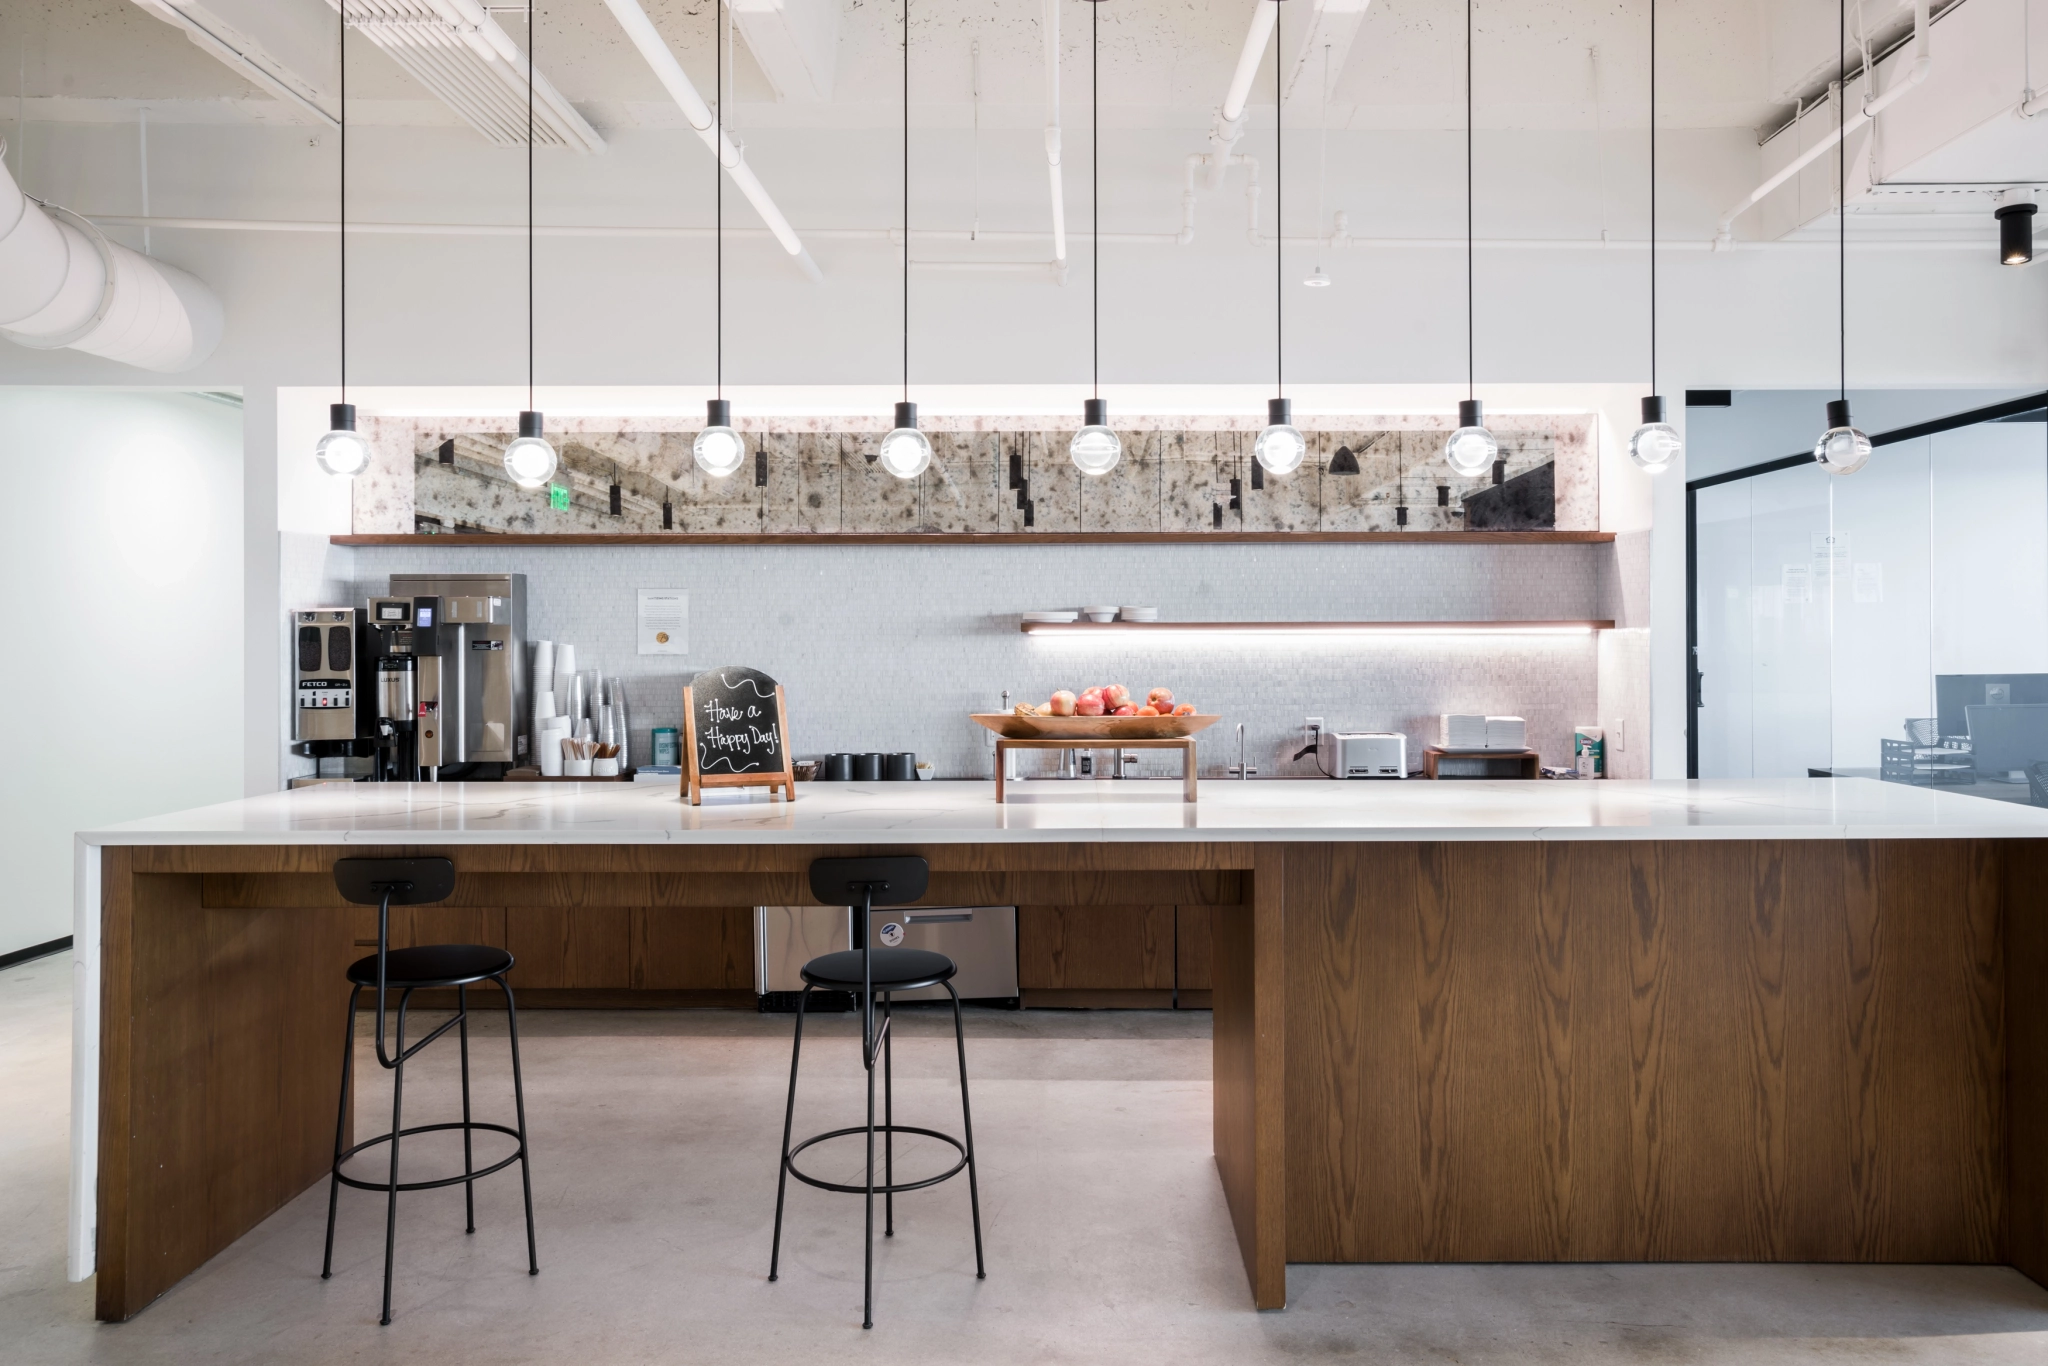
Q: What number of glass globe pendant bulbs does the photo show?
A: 9